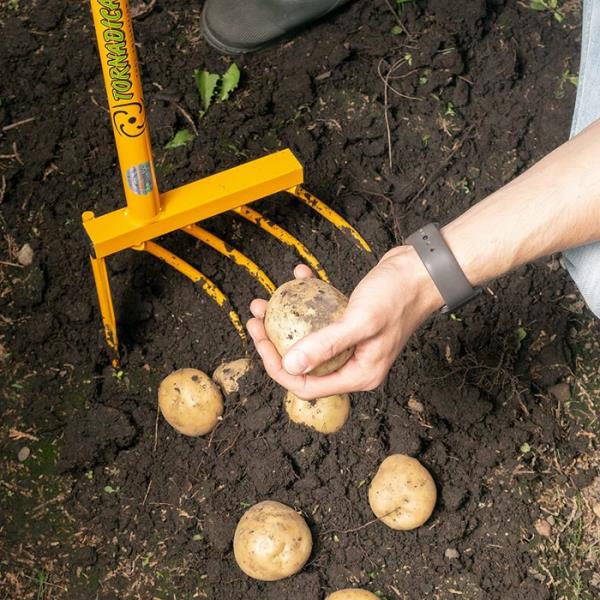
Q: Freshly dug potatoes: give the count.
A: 7